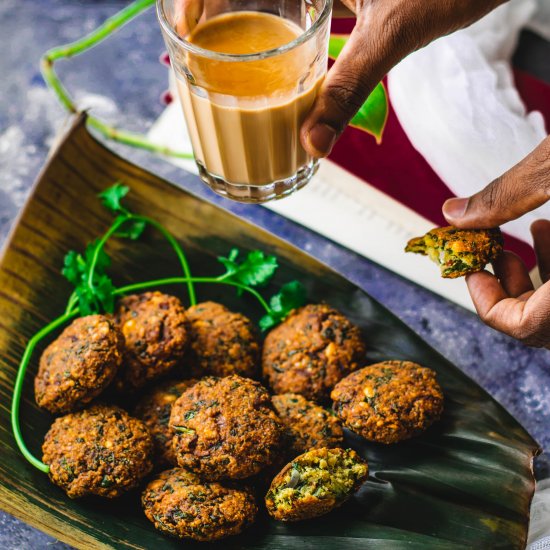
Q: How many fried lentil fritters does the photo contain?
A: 12